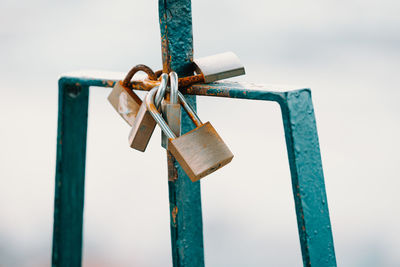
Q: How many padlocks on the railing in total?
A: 5